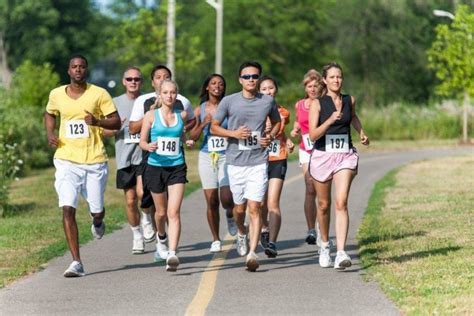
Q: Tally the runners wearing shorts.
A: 9